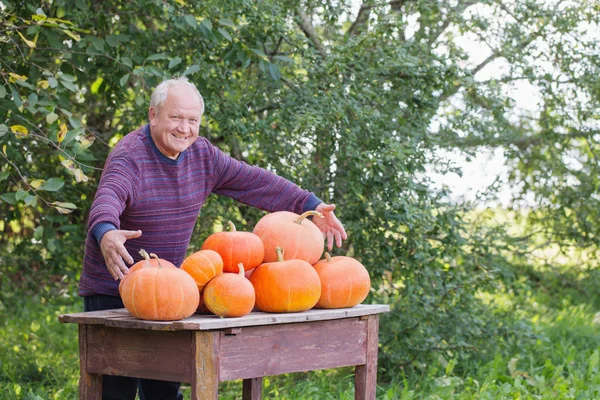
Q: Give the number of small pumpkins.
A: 2